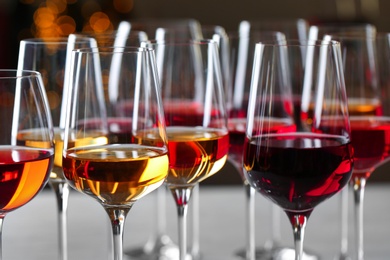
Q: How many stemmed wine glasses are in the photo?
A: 12